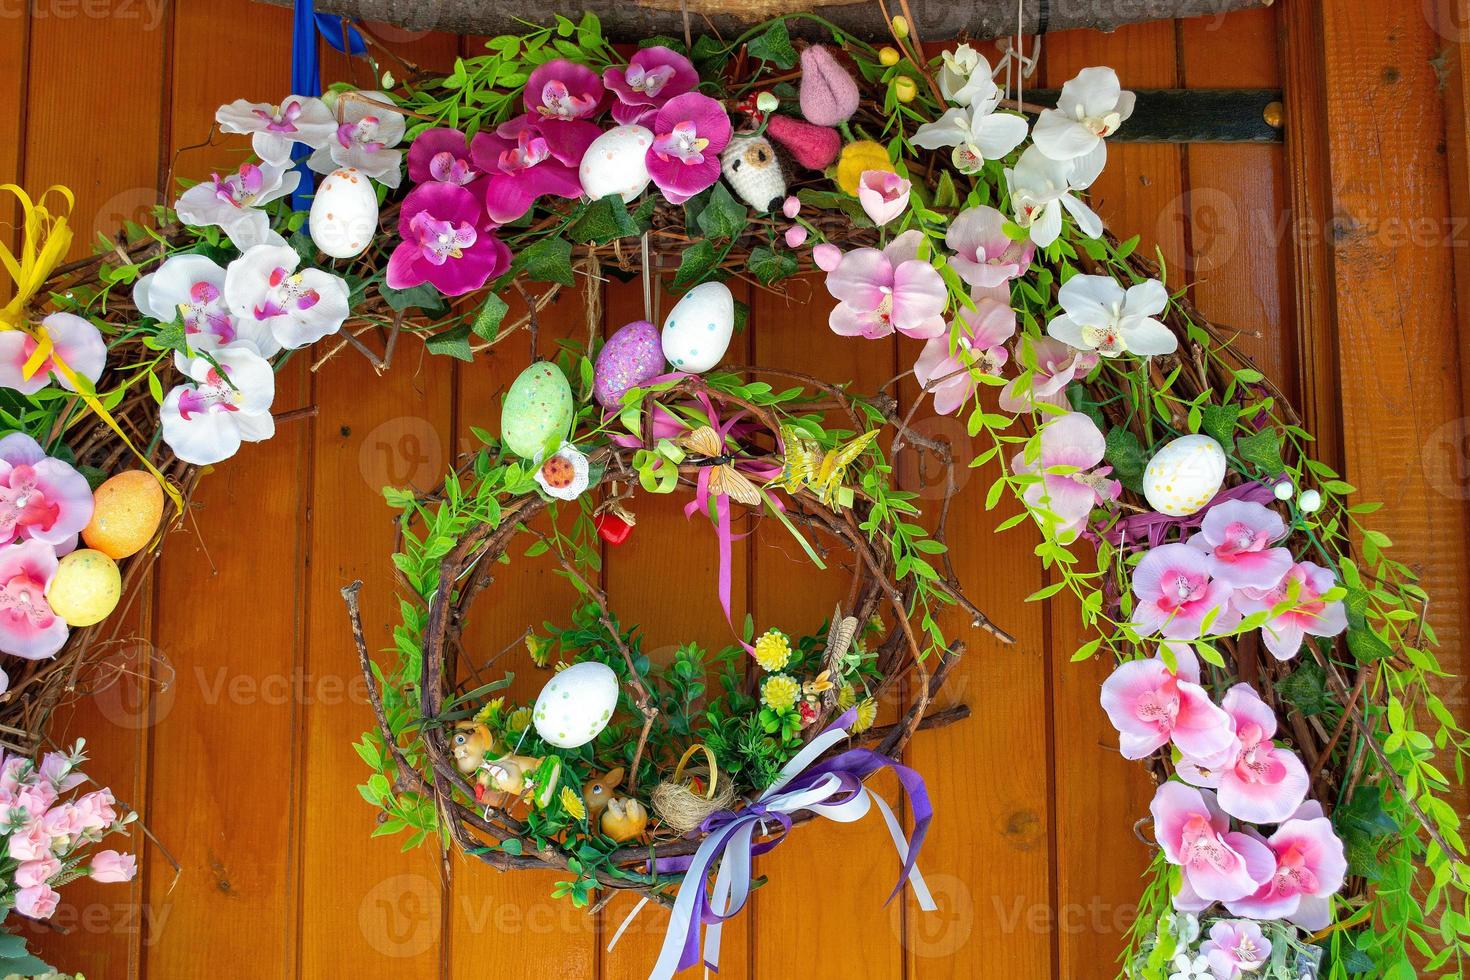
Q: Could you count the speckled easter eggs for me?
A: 9